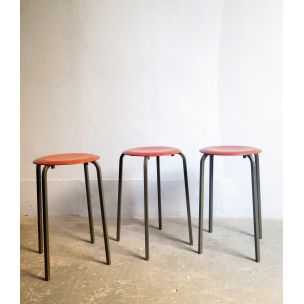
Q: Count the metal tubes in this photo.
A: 12